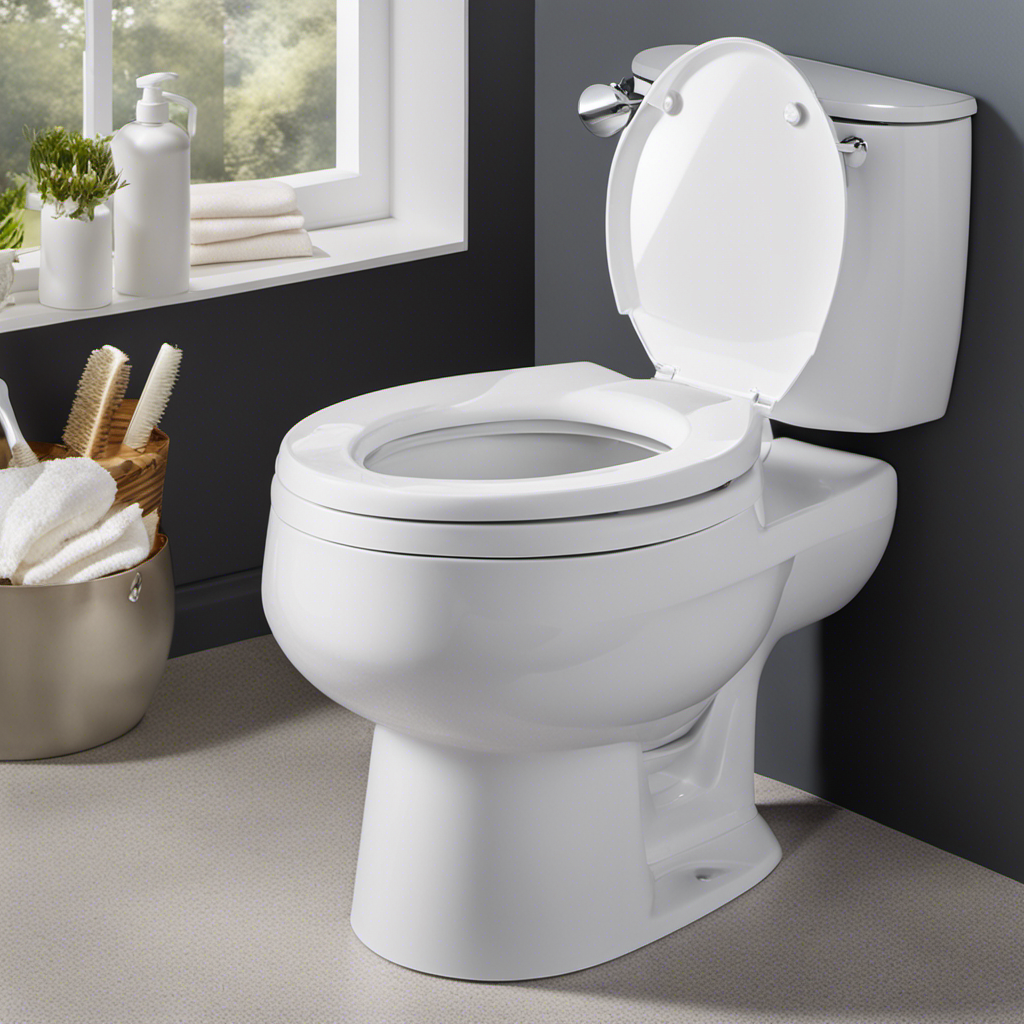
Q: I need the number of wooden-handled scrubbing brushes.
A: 2